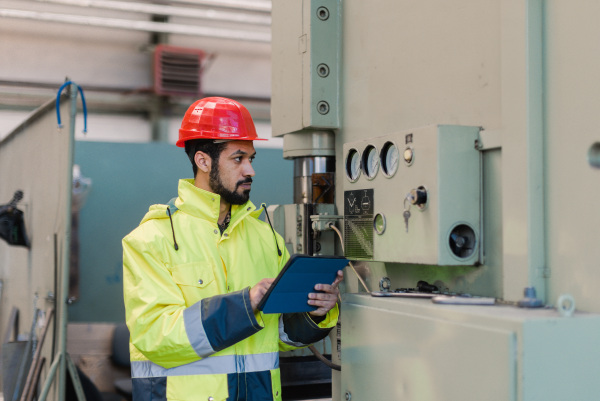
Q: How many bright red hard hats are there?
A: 1